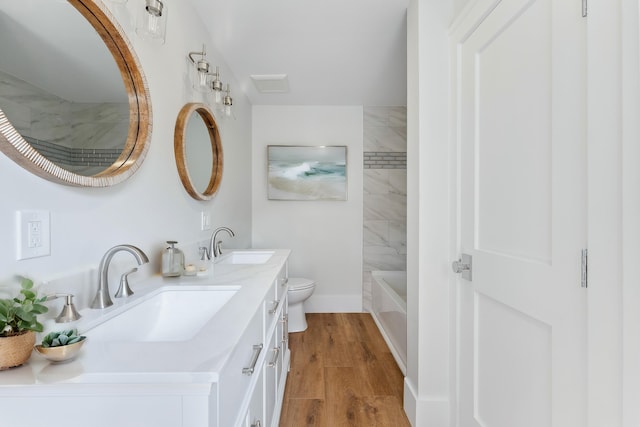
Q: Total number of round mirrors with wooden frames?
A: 2